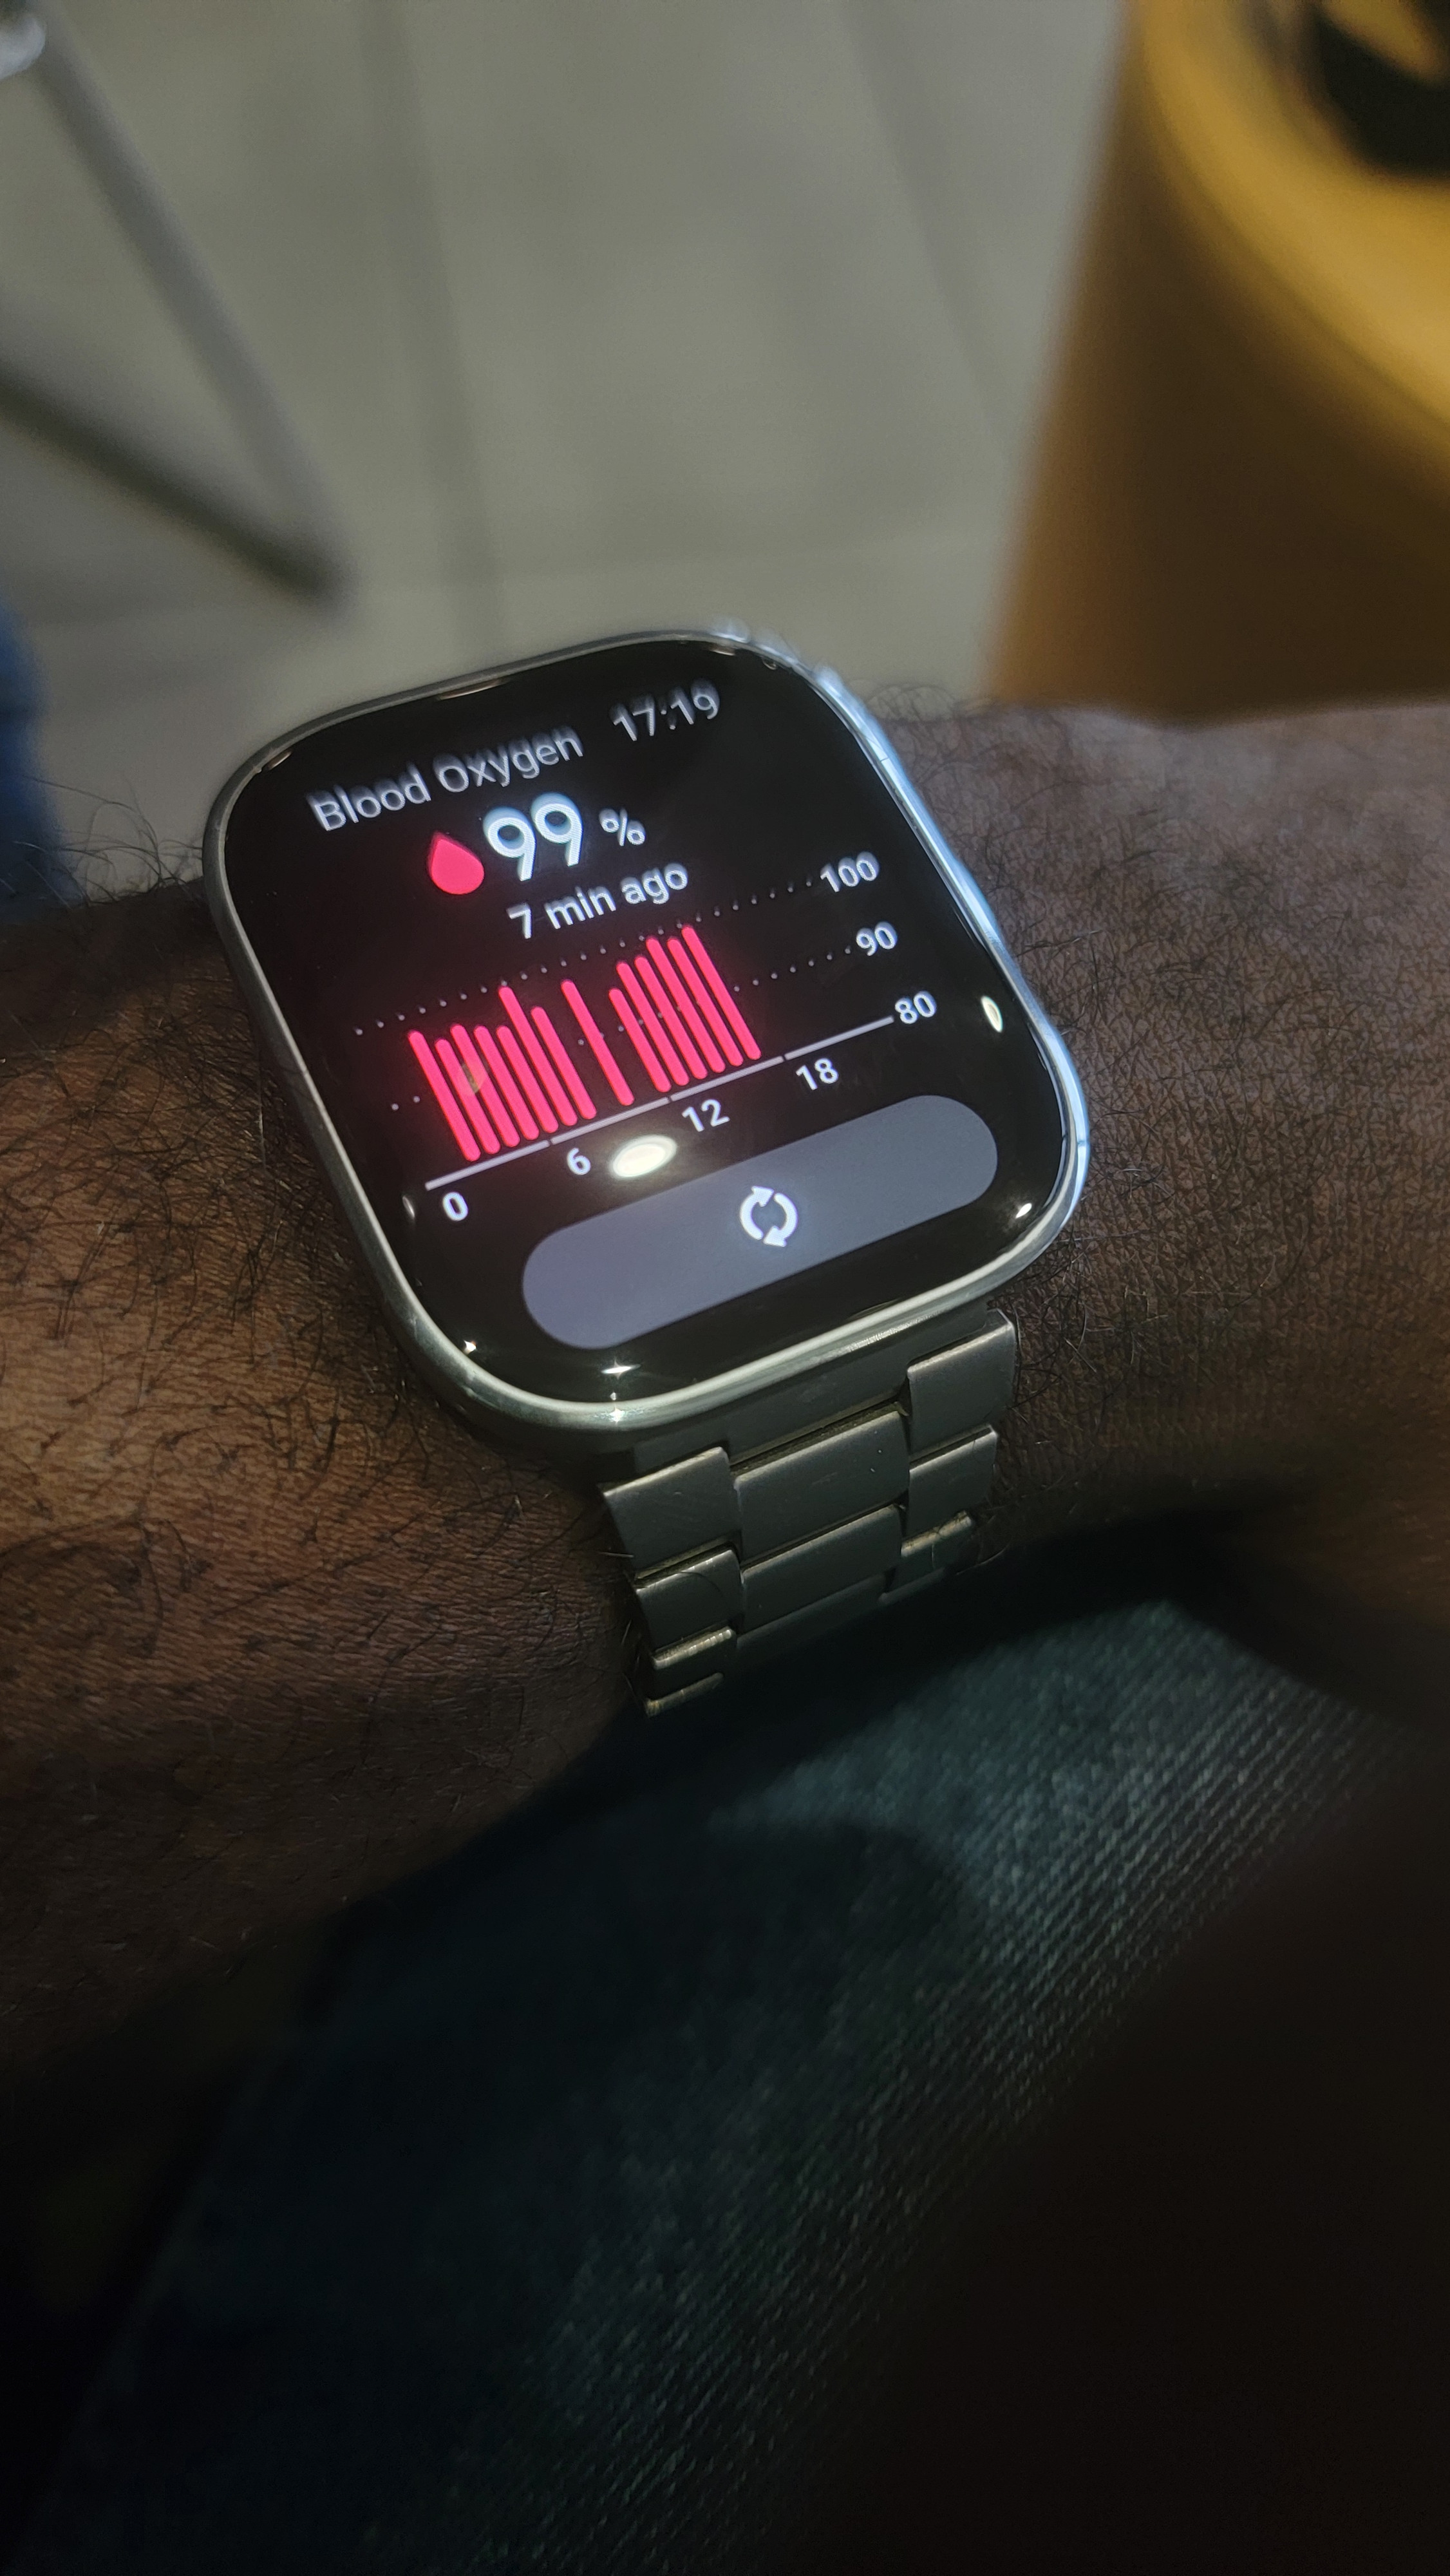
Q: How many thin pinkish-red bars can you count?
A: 14